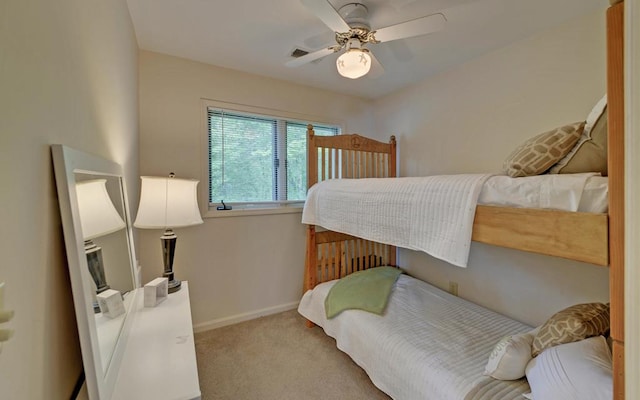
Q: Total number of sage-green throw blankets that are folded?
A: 1